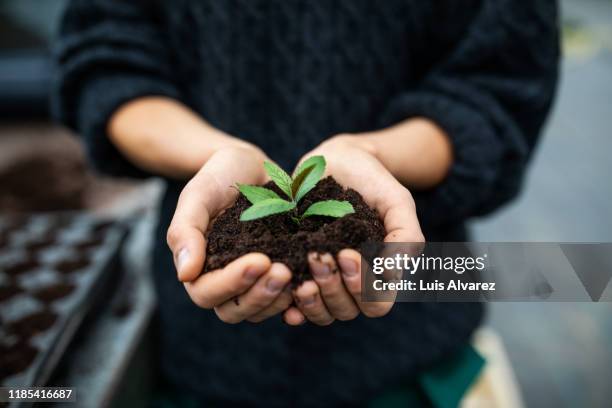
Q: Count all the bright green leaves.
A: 5